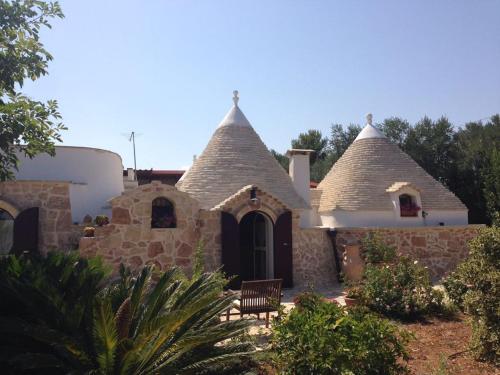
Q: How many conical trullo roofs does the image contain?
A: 2